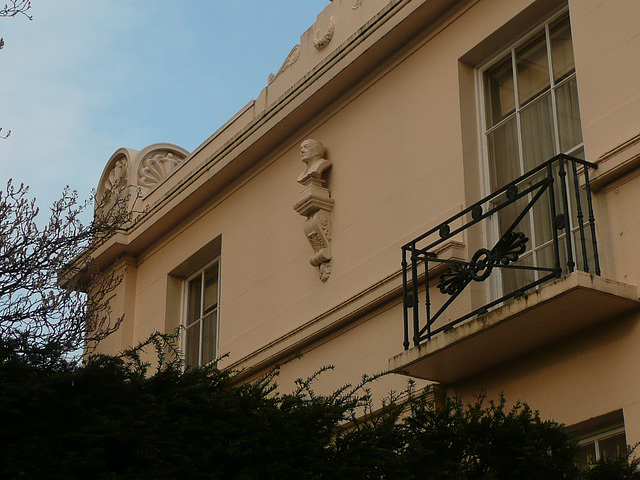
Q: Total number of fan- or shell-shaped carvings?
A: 2